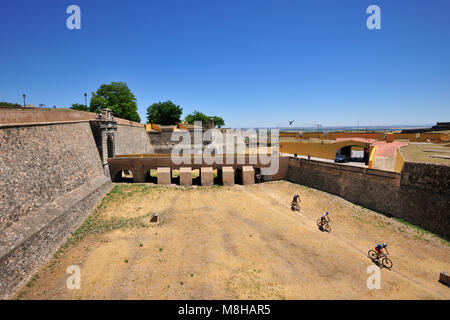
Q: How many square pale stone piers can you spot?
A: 5